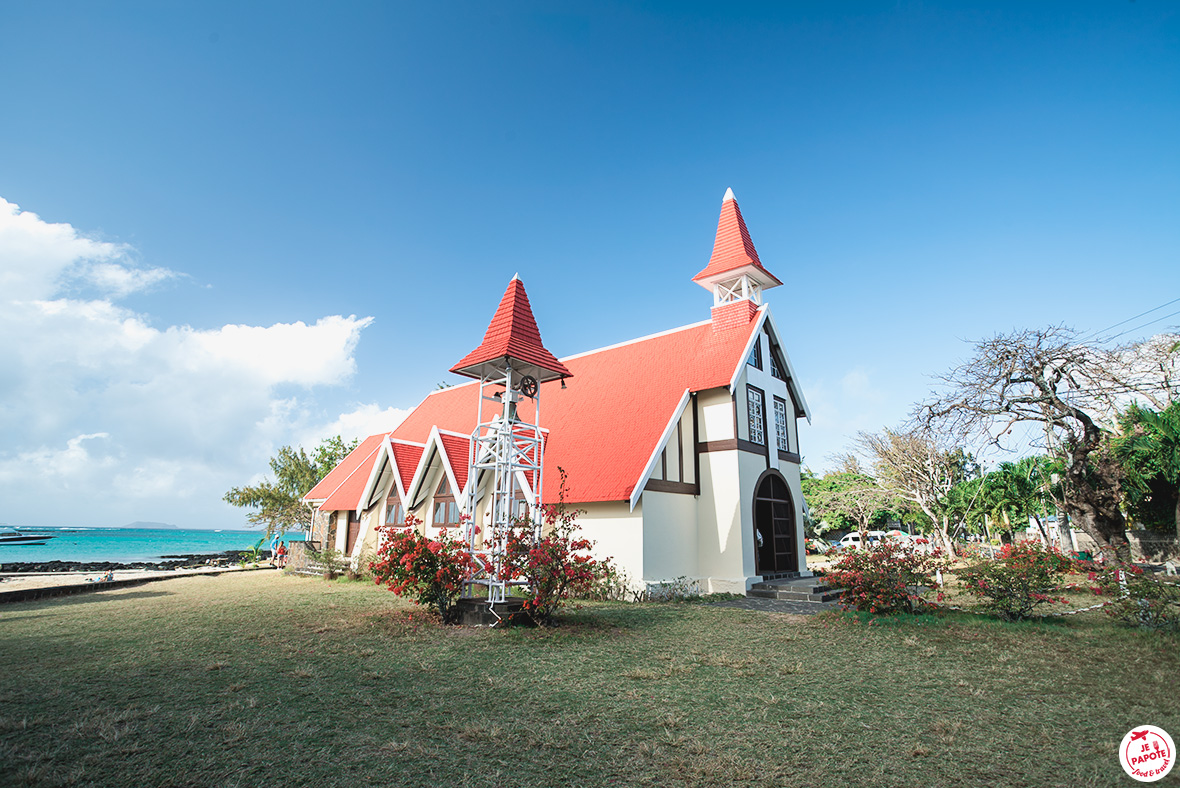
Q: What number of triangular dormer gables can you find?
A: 3